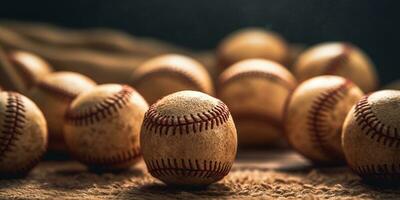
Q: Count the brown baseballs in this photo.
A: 11